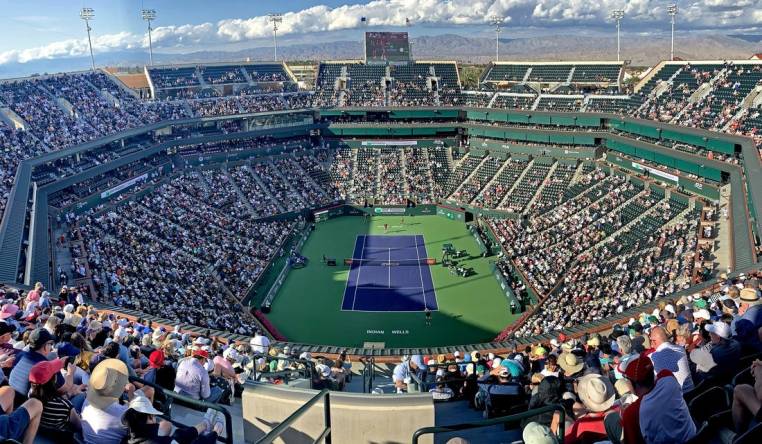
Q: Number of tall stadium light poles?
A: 6